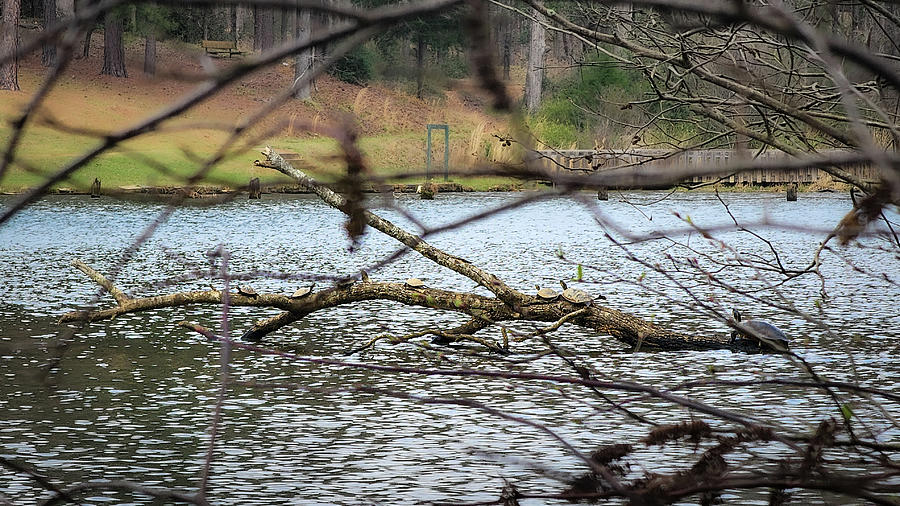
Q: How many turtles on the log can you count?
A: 7